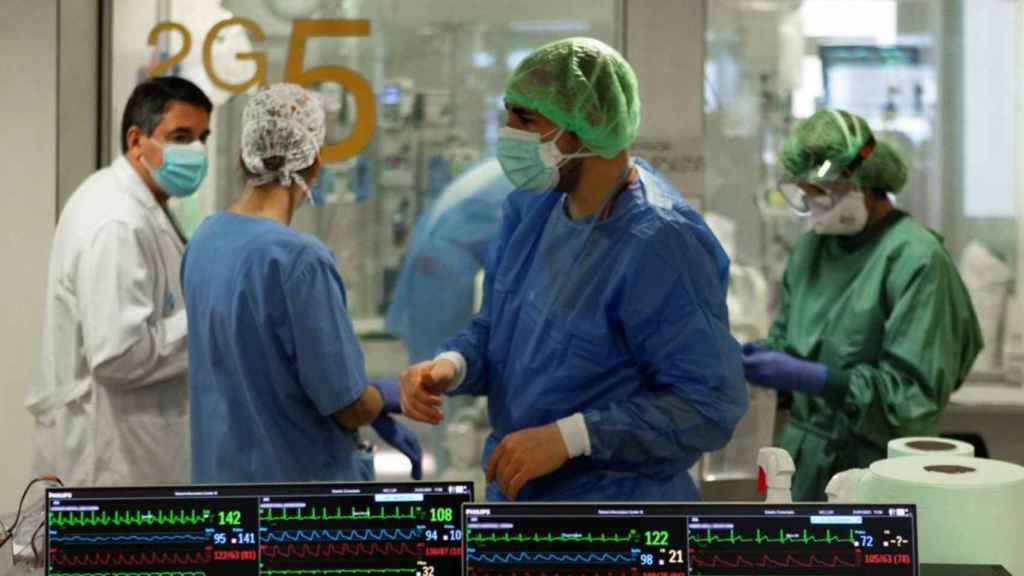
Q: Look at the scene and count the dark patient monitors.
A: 2